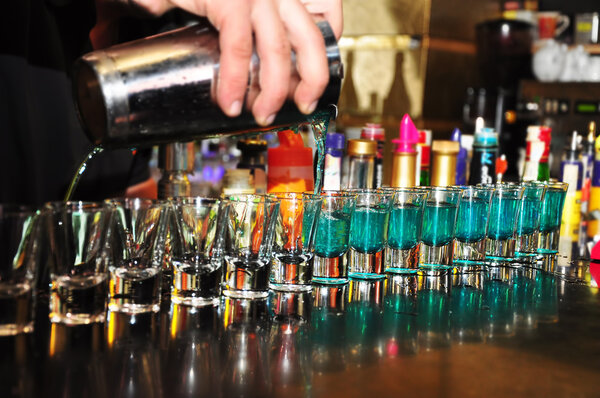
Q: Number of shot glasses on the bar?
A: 14